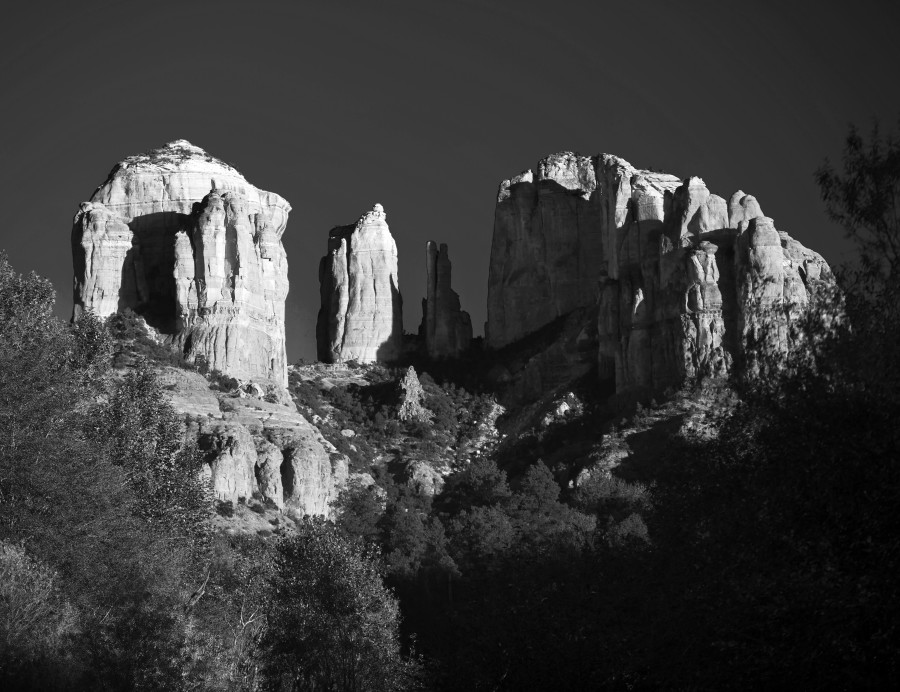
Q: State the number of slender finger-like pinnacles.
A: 2